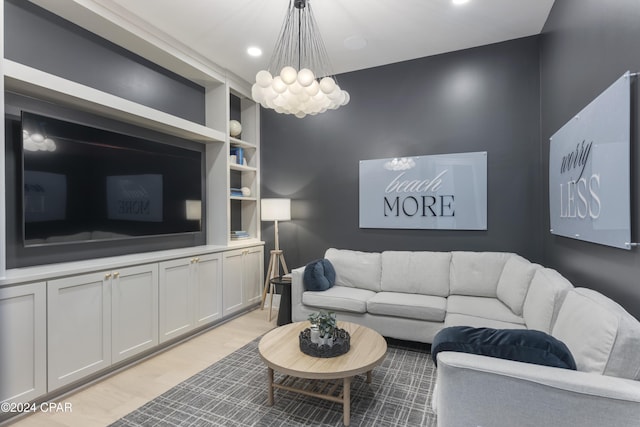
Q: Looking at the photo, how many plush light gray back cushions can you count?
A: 6